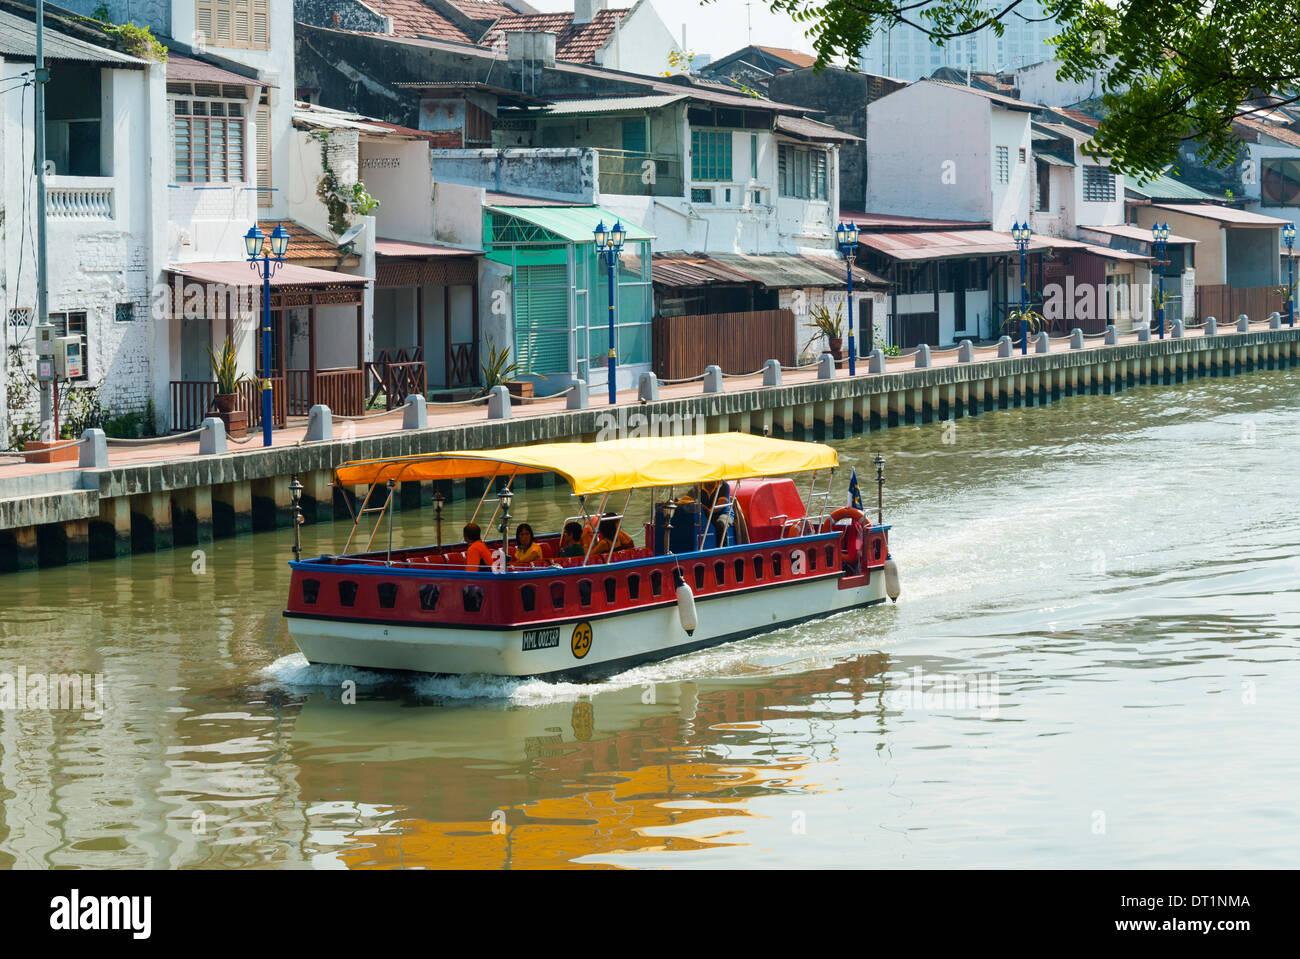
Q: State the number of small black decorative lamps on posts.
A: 5